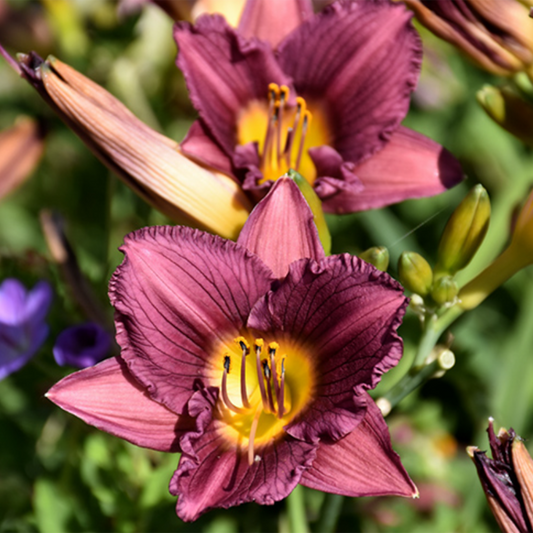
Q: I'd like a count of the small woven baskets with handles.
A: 0